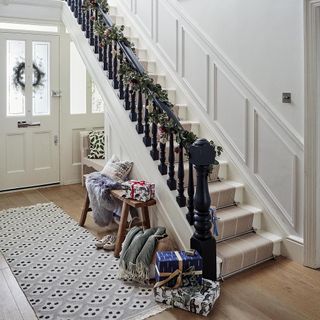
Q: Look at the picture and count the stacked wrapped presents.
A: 2